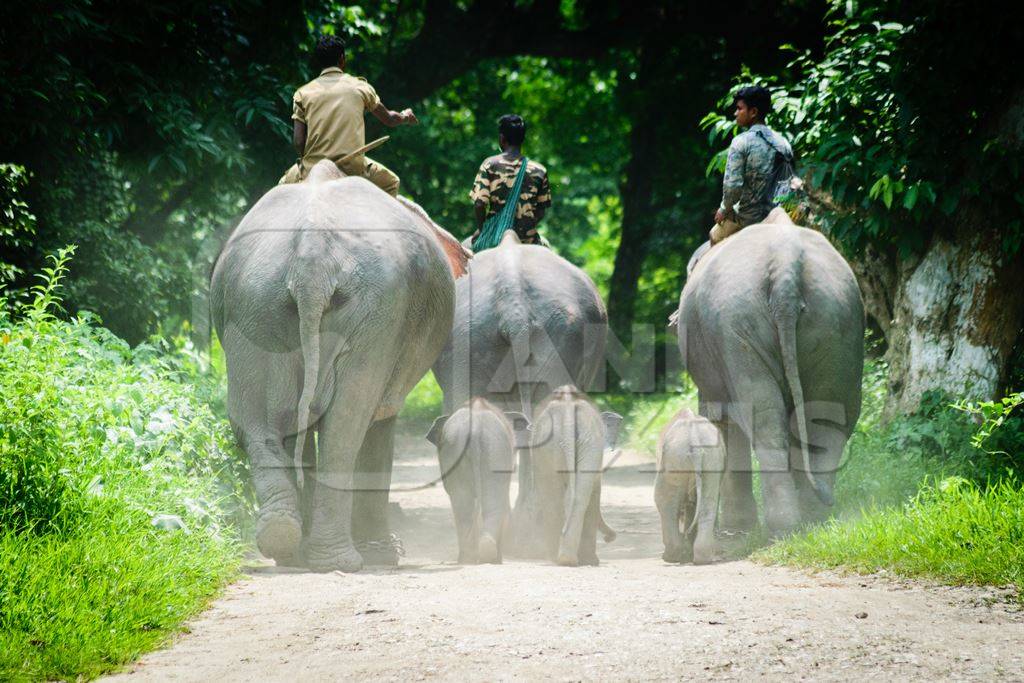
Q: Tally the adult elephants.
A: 3